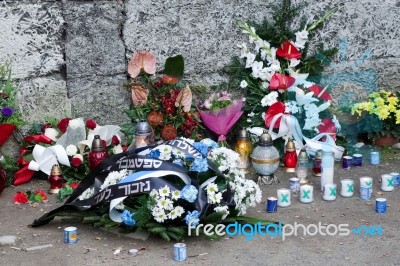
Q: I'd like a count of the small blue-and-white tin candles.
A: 10